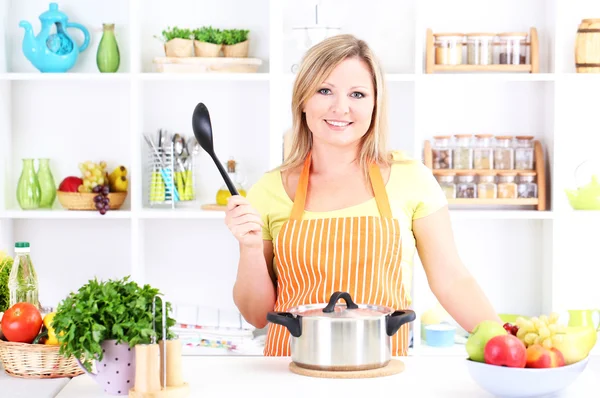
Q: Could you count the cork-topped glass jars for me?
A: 13